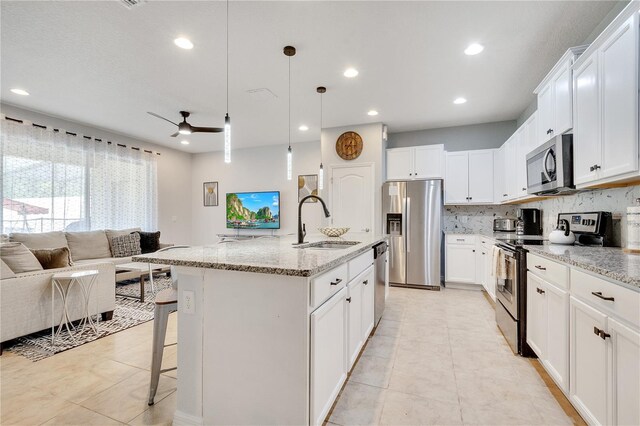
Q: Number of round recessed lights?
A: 8